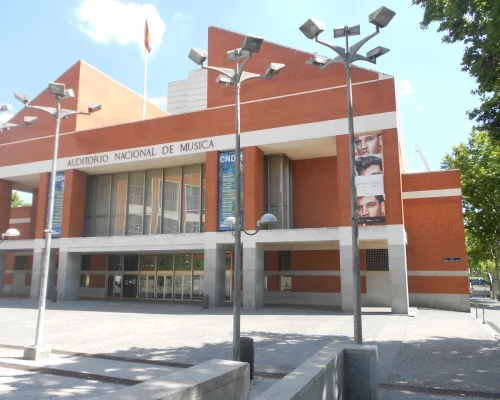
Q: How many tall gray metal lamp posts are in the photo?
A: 3